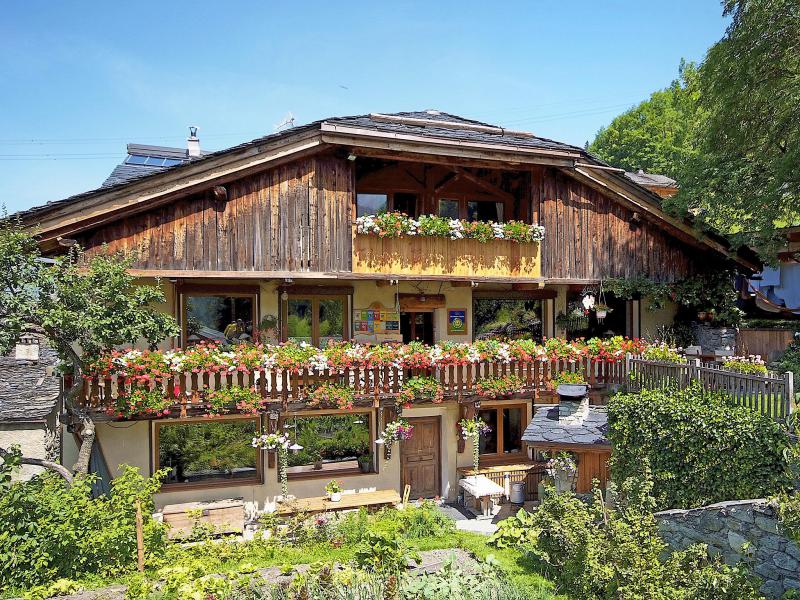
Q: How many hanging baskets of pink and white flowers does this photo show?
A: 3